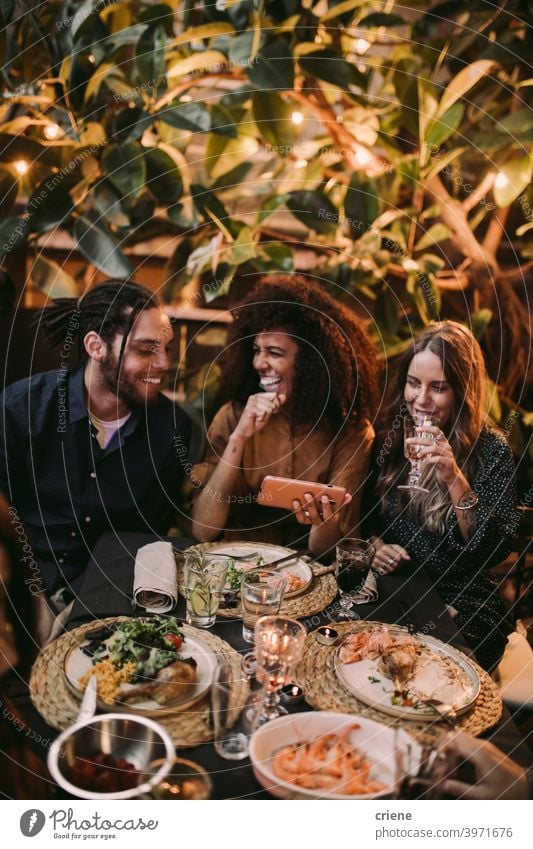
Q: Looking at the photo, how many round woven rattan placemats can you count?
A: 3